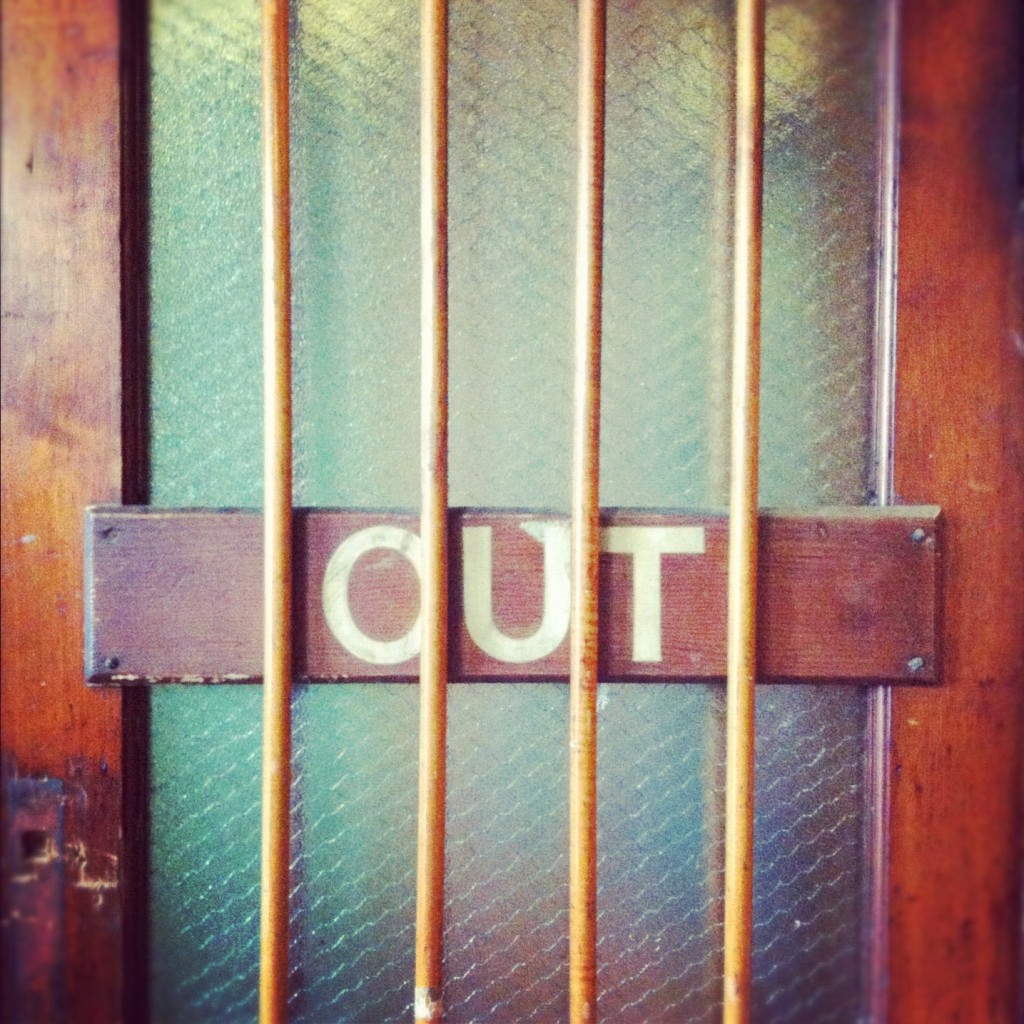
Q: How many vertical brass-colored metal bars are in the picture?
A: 4